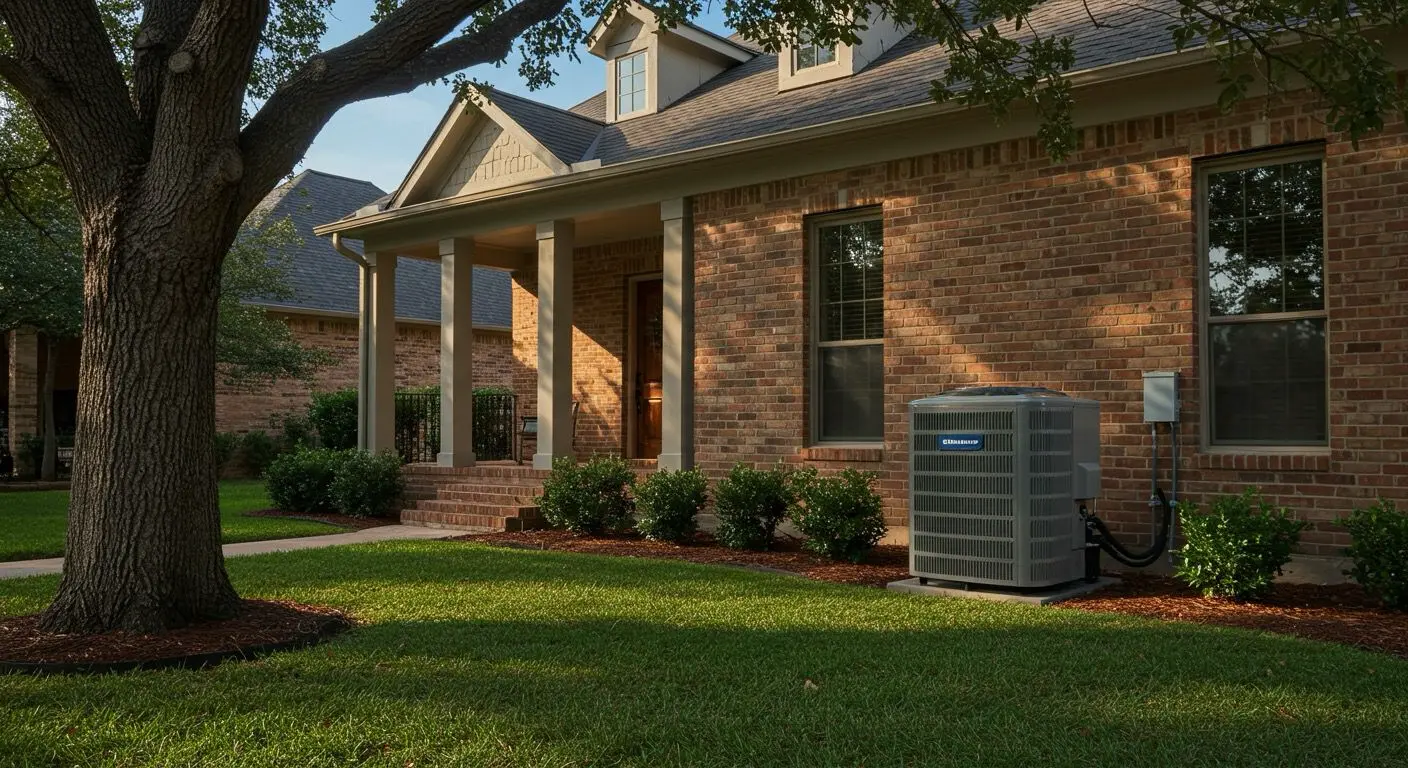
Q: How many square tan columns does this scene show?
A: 4